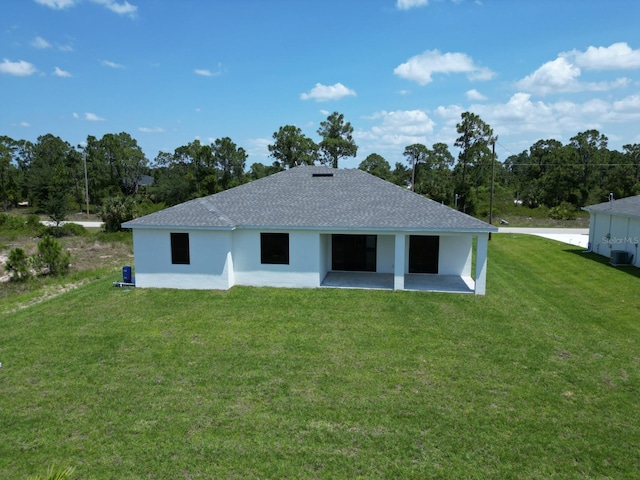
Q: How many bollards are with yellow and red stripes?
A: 0